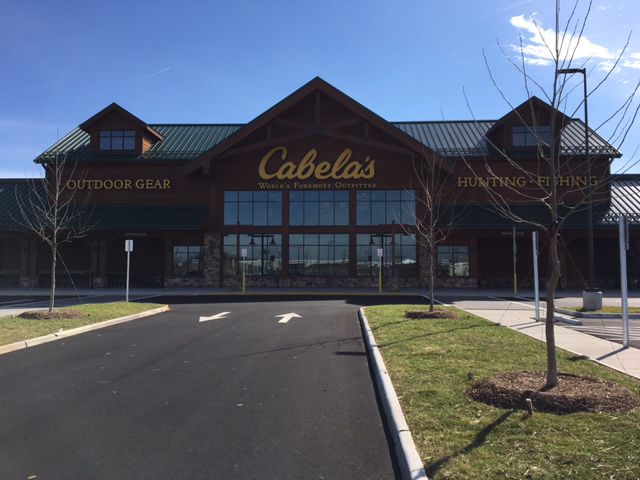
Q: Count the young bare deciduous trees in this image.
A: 3